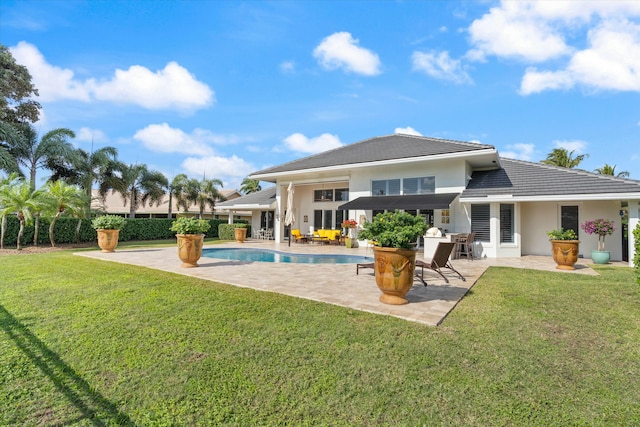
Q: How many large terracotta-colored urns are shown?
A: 5